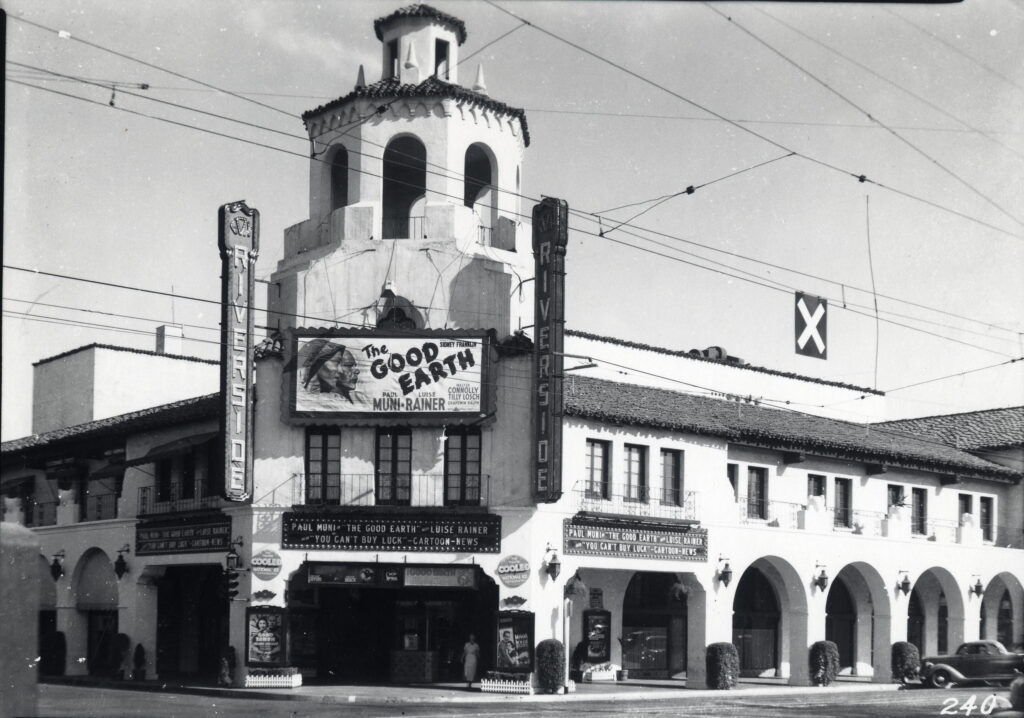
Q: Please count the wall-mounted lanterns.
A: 8